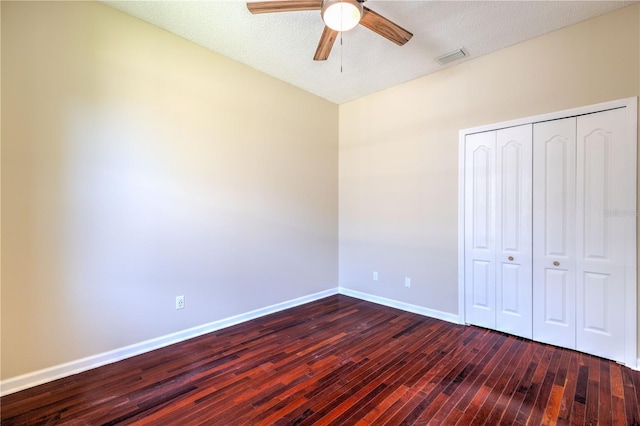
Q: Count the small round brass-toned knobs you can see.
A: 2